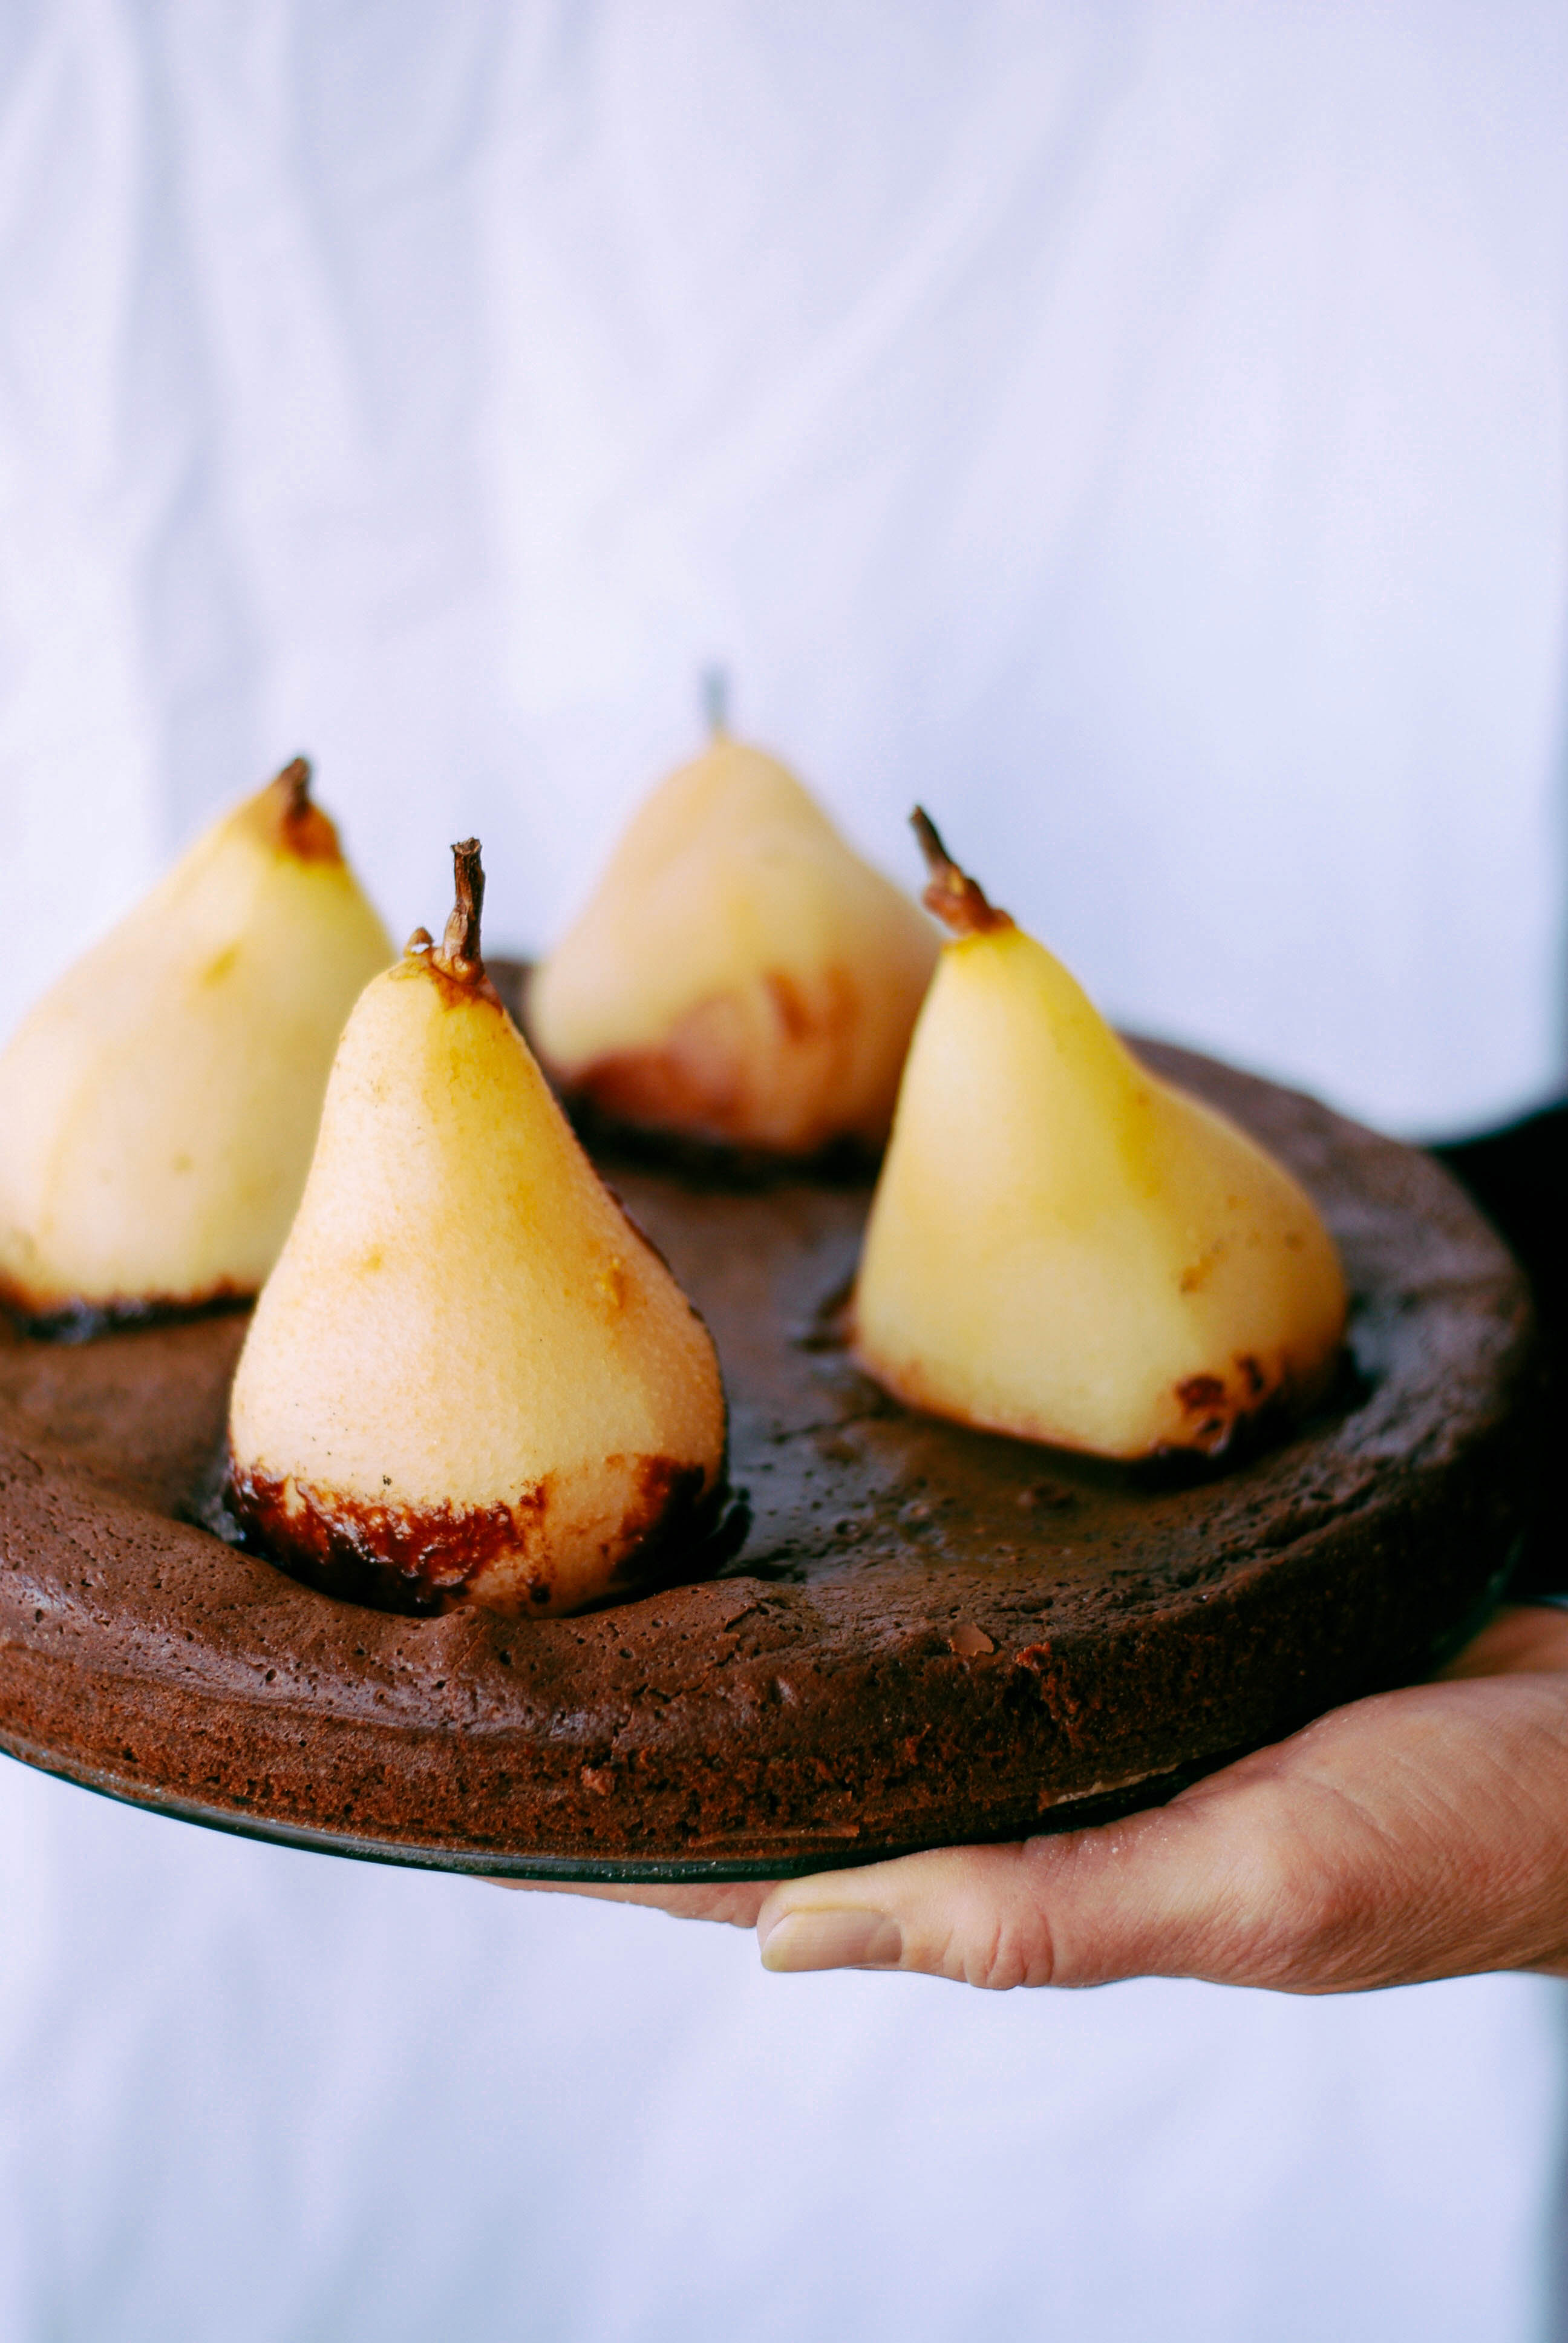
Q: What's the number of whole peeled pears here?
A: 4